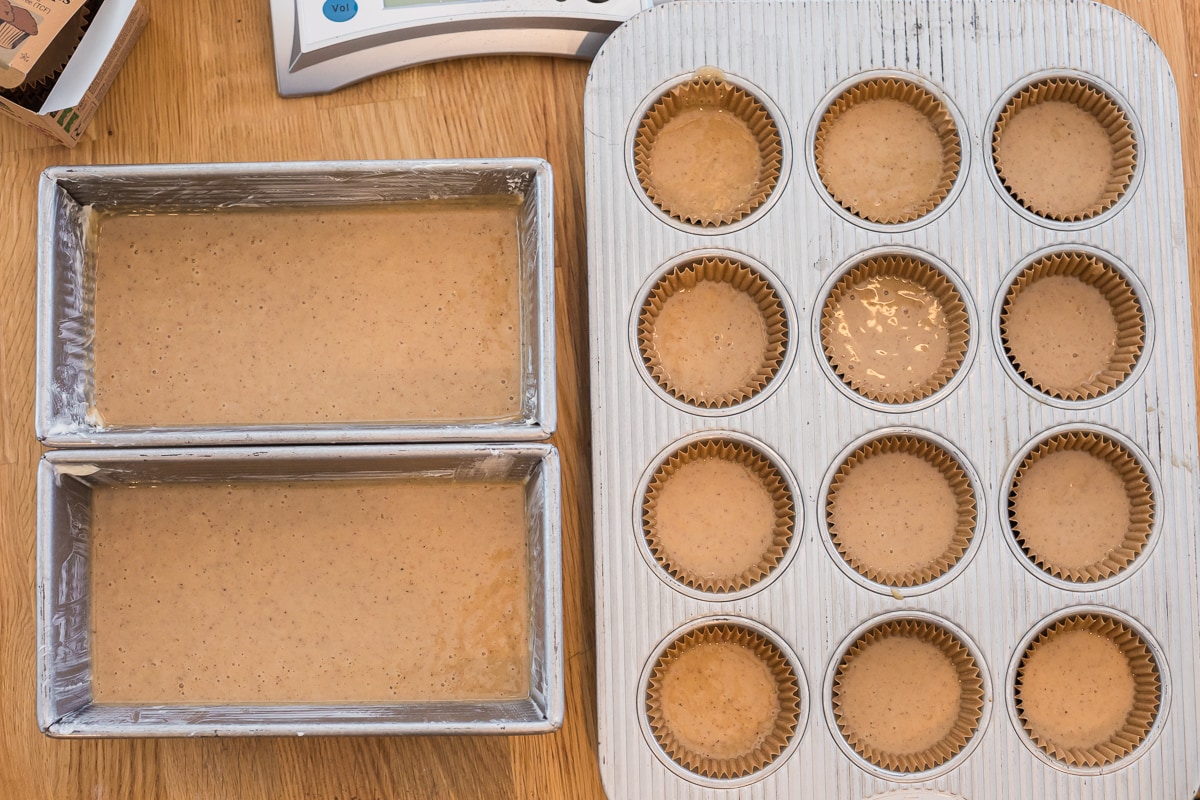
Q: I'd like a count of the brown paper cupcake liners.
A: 12